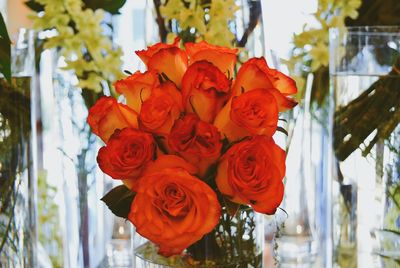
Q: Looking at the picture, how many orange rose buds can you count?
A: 12